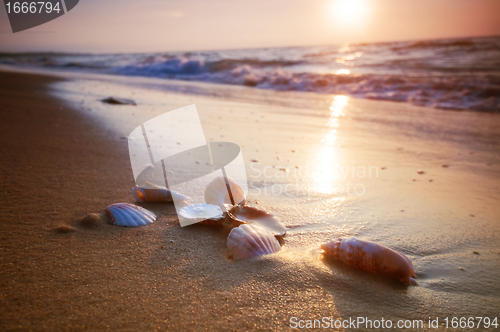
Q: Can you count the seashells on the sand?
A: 7